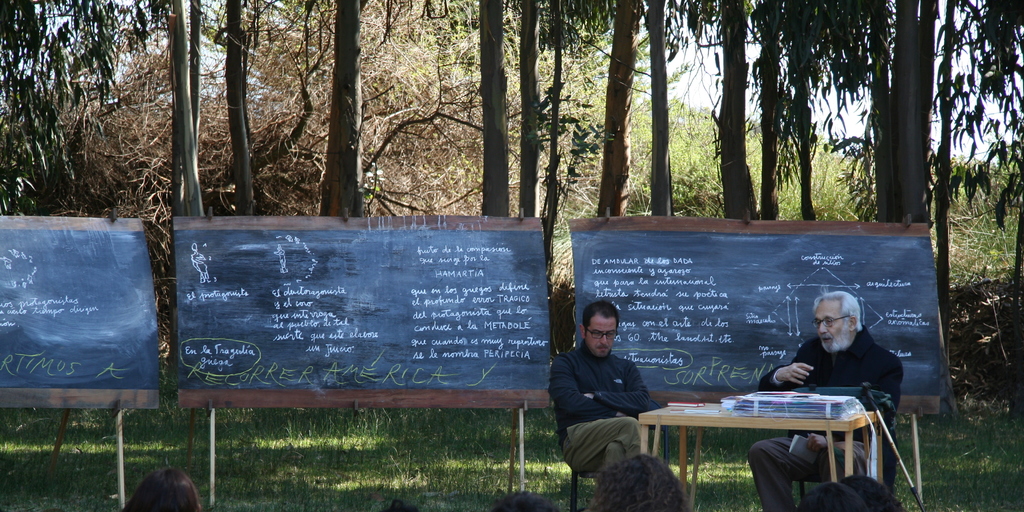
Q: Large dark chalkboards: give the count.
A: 3